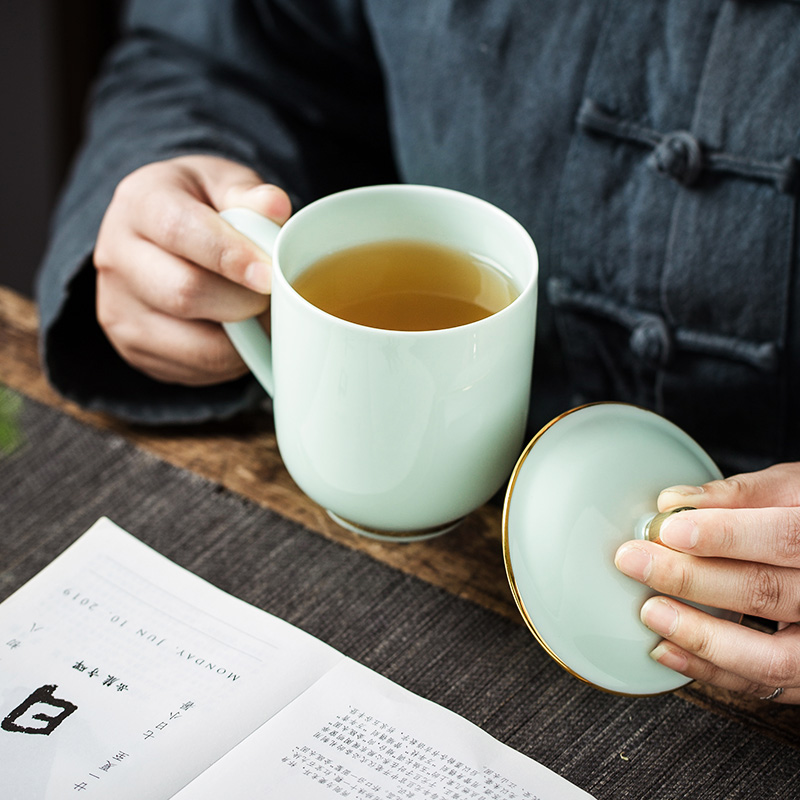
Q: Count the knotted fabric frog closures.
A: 2